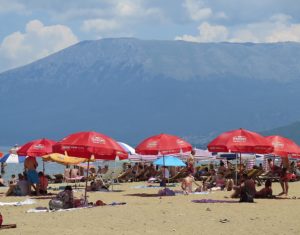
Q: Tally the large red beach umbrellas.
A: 5